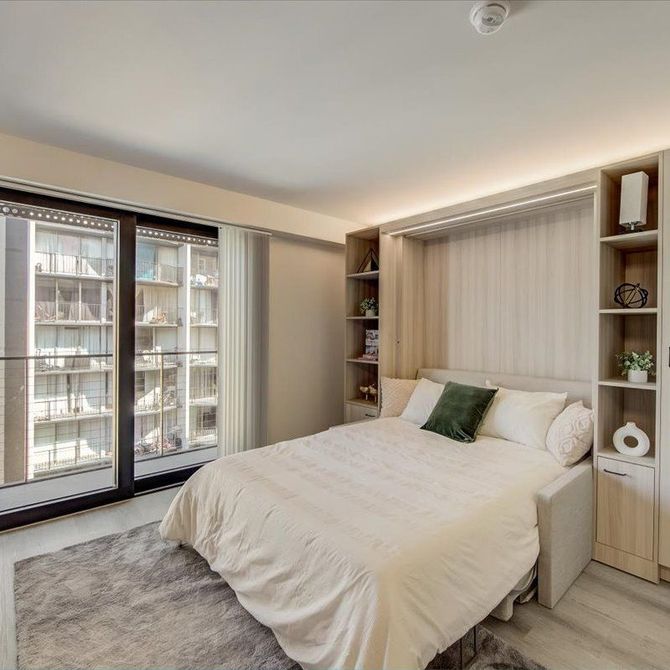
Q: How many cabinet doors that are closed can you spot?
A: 2